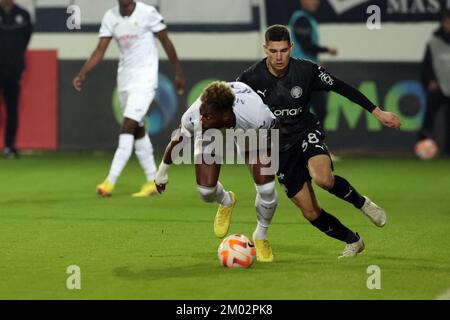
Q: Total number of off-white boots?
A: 2